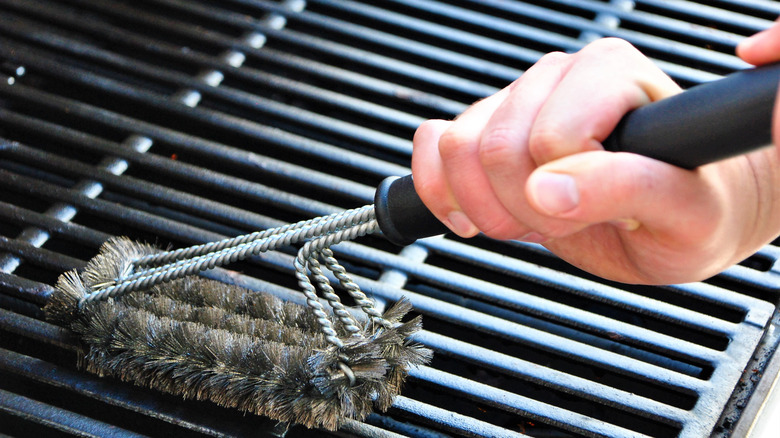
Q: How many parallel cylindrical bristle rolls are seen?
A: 3